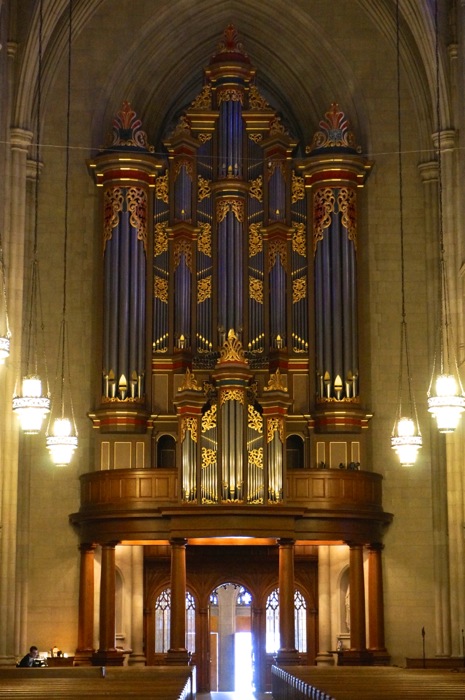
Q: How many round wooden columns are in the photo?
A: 6